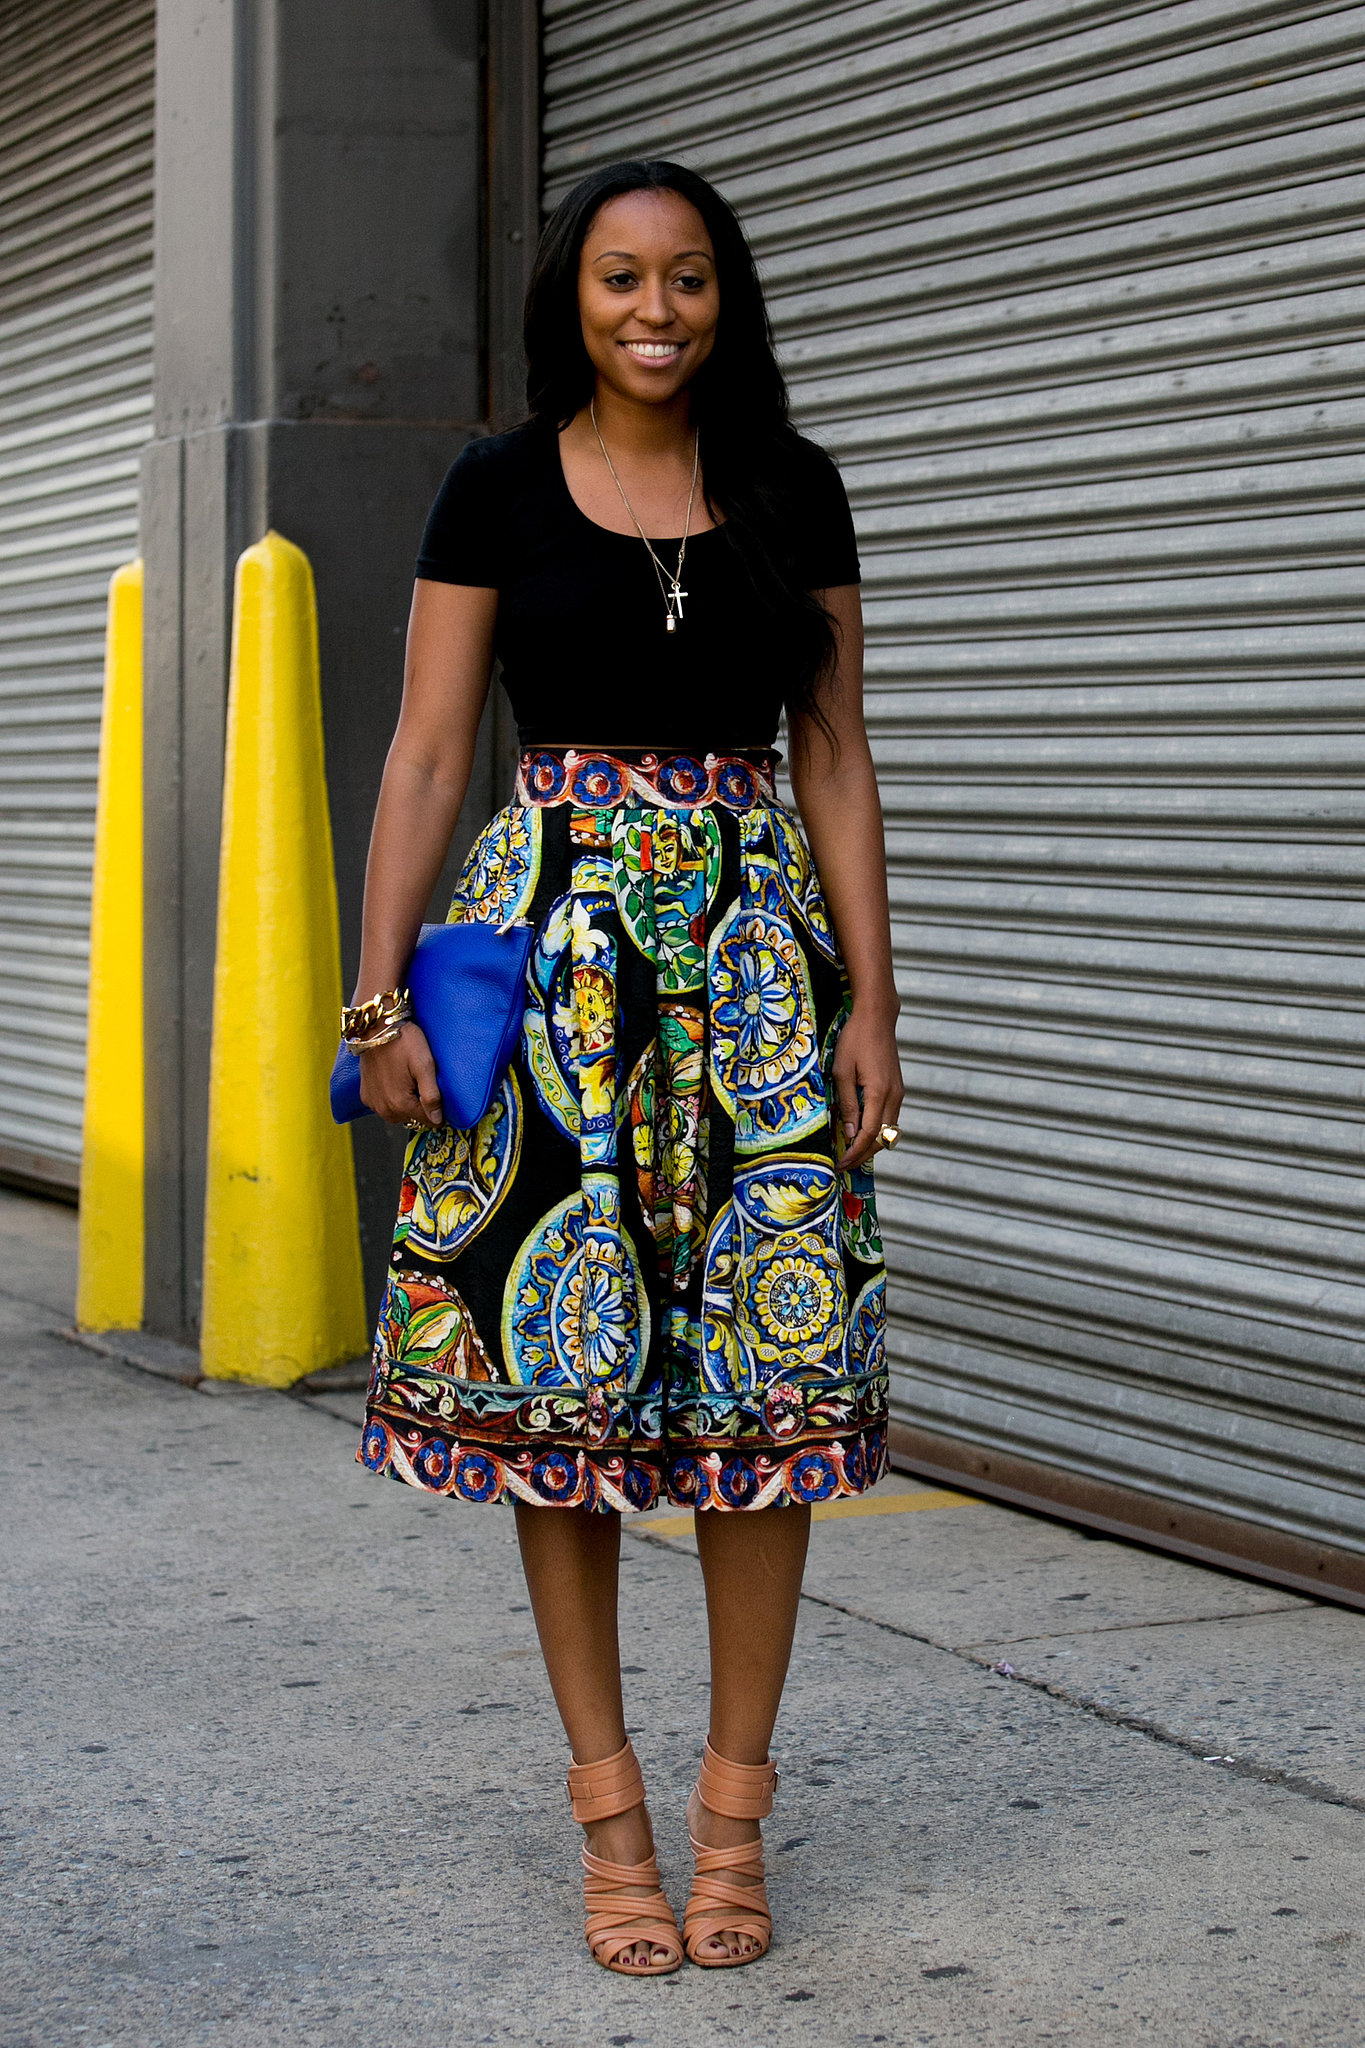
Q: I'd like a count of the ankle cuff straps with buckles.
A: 2